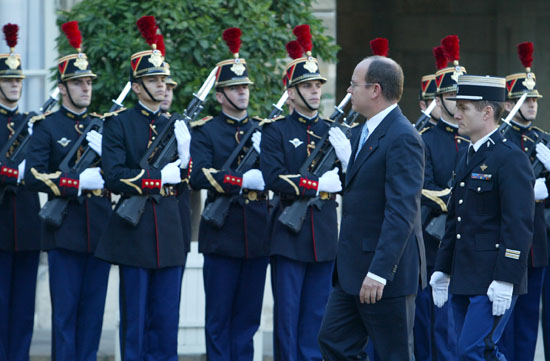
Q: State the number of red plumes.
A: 11